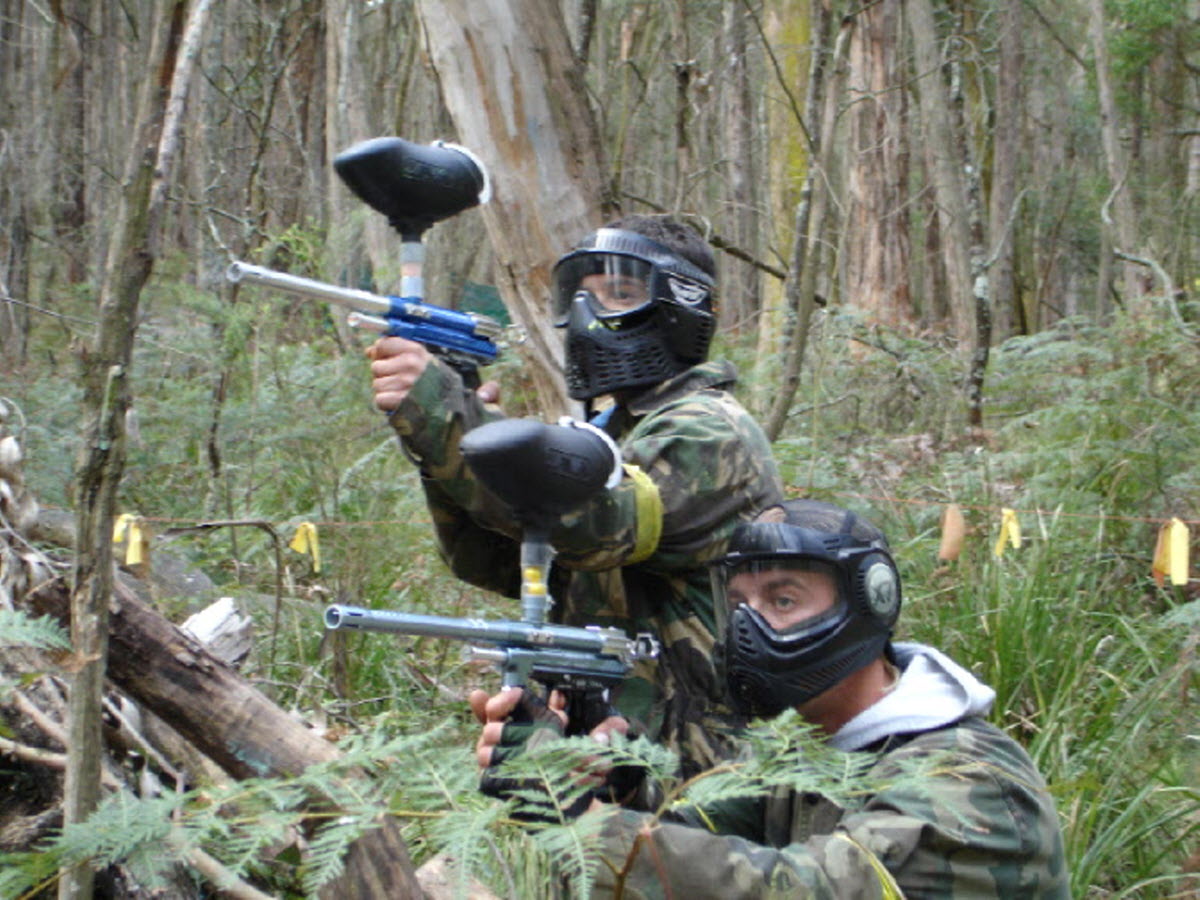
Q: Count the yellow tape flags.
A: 4